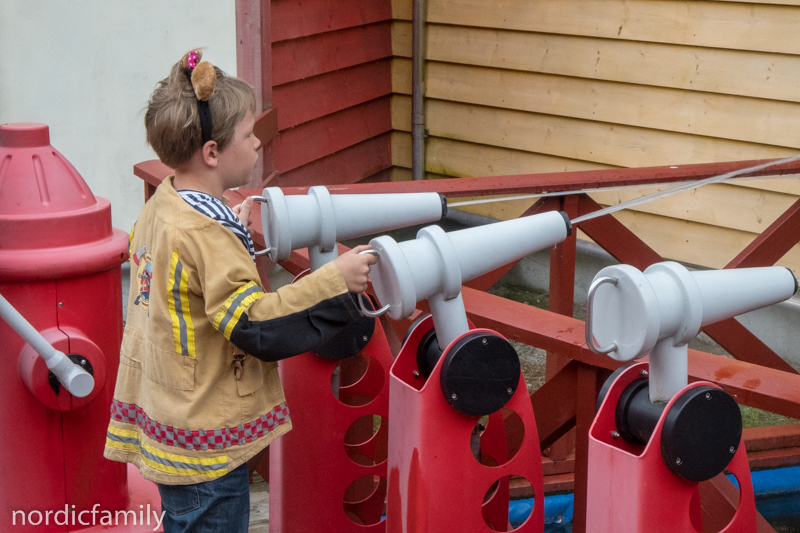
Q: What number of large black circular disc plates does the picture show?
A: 3